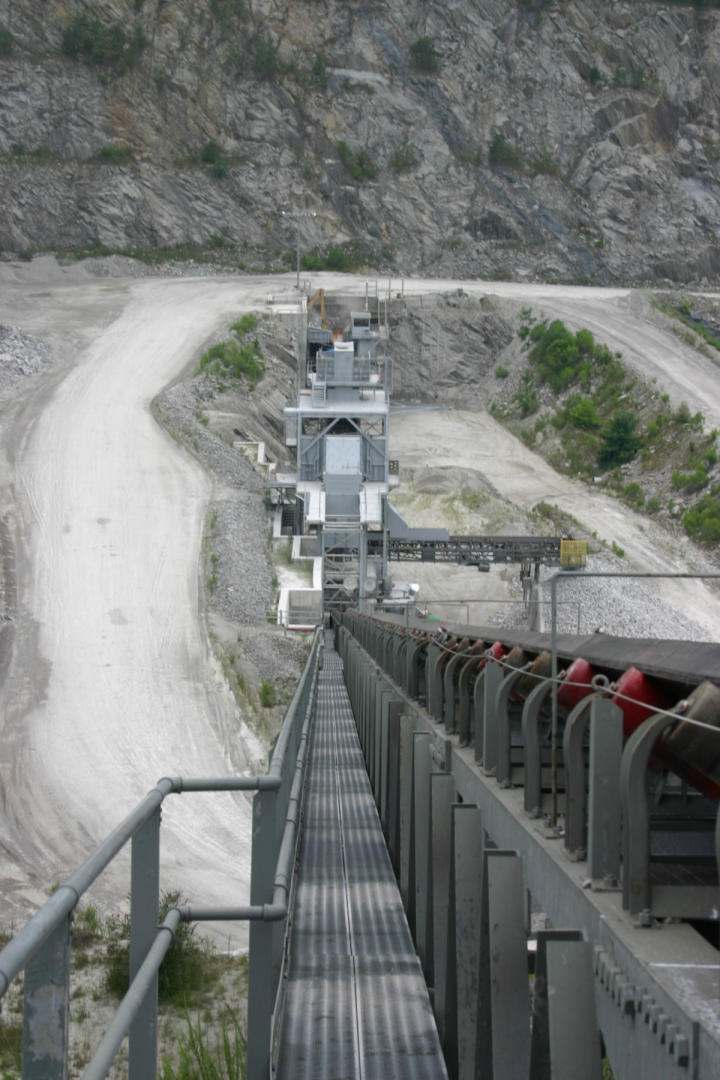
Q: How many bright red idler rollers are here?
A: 3